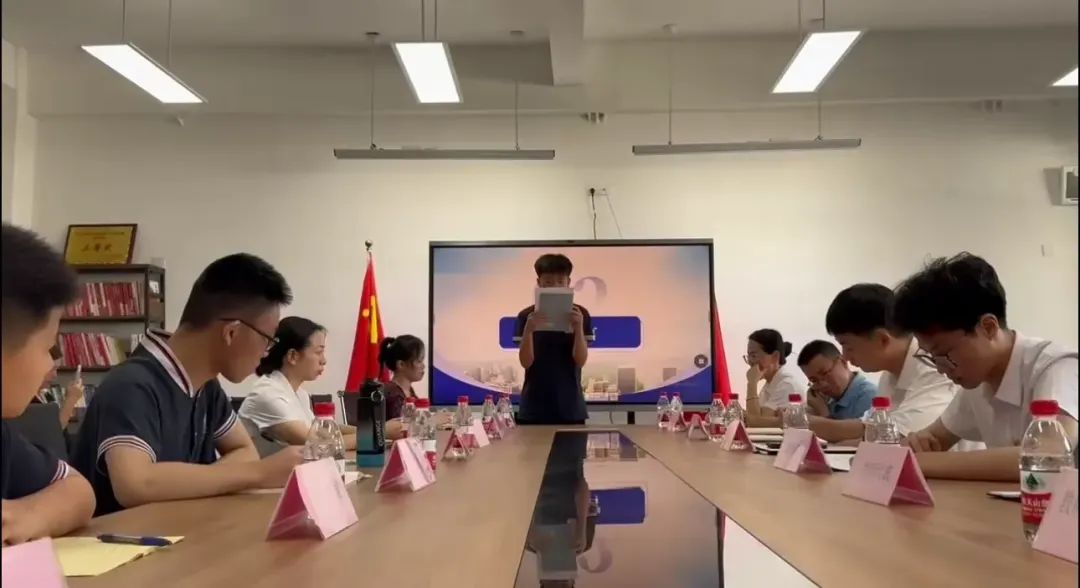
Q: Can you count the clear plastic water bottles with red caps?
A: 13